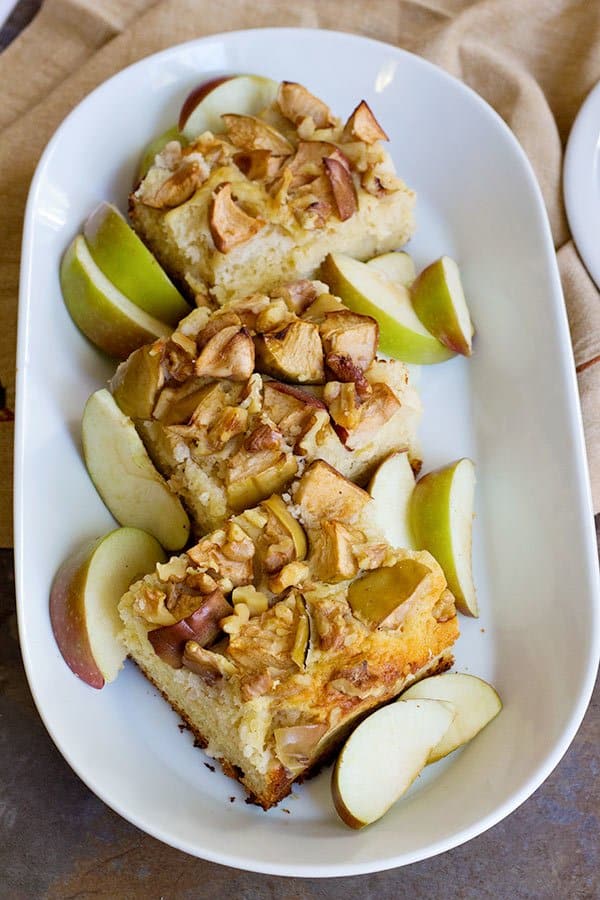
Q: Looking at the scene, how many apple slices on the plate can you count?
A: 13